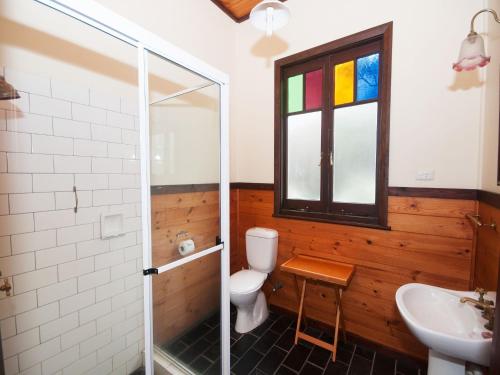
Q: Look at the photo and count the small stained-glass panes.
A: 4